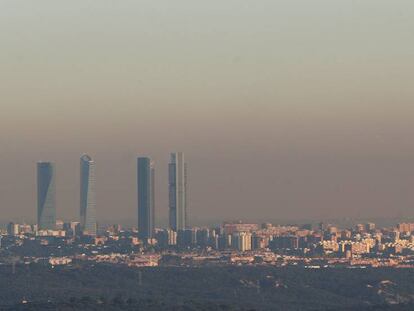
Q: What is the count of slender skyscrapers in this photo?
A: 4